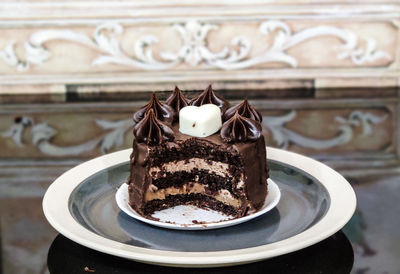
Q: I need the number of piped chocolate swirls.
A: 6